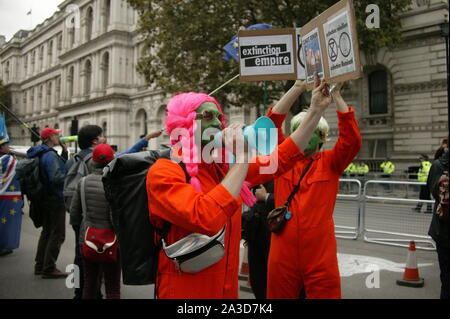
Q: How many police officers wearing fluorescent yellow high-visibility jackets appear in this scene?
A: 4